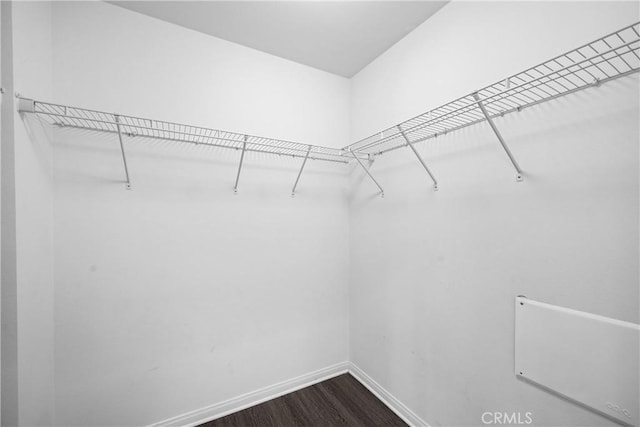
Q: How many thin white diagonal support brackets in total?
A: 6